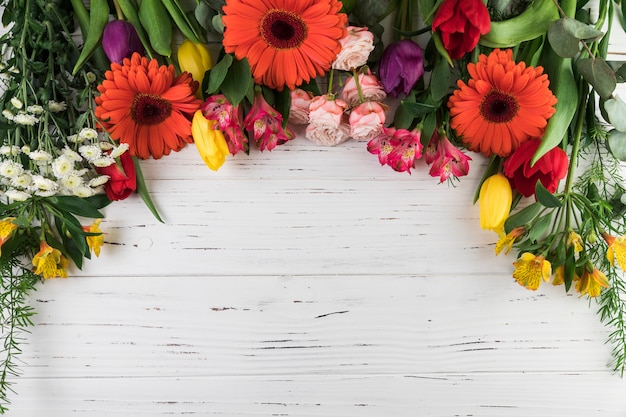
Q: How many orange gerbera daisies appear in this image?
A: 3